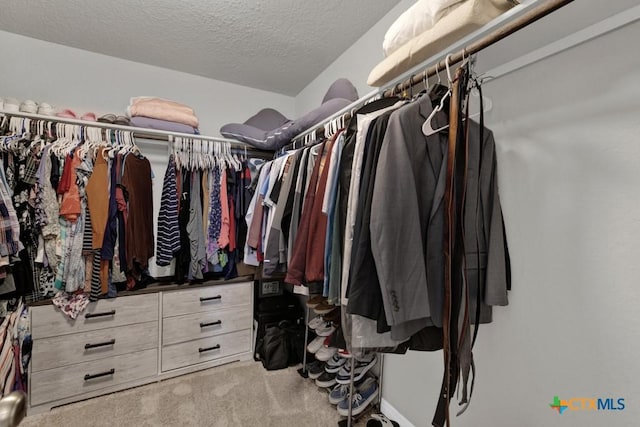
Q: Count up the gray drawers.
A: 6